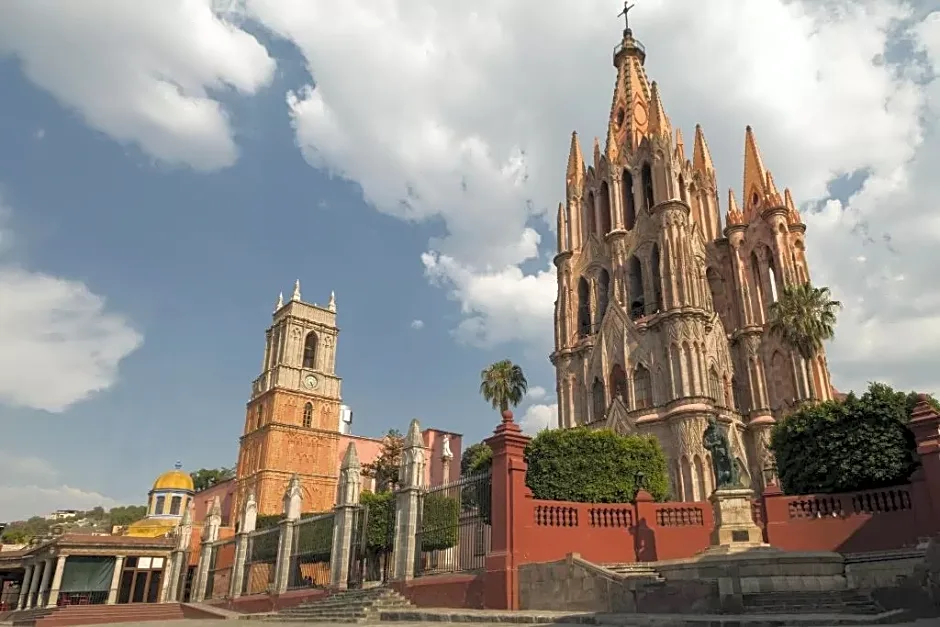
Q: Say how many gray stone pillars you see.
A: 6